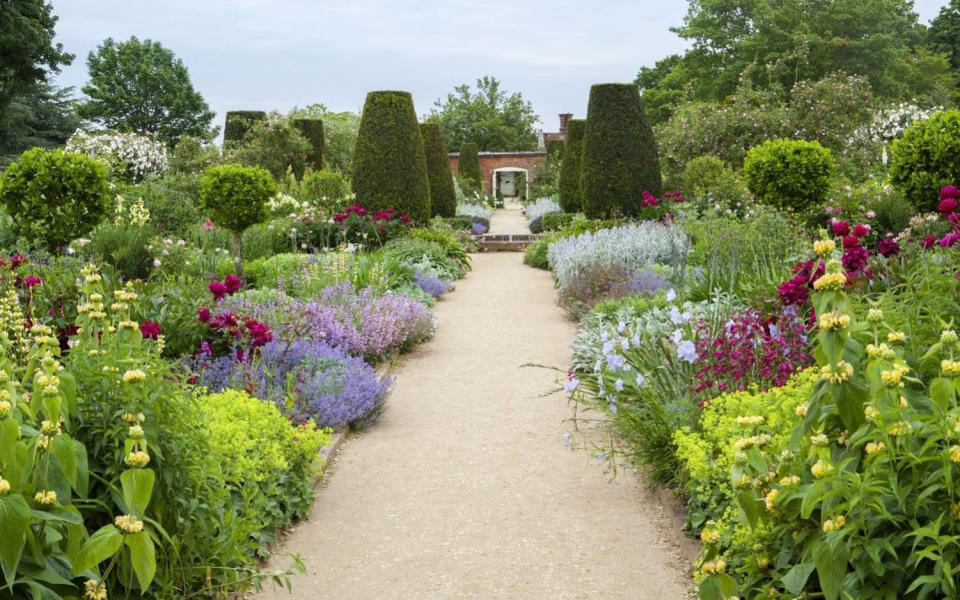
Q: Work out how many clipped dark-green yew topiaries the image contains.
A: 8